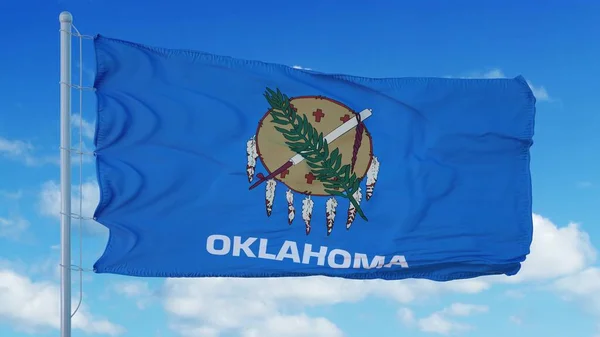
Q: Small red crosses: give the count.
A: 6